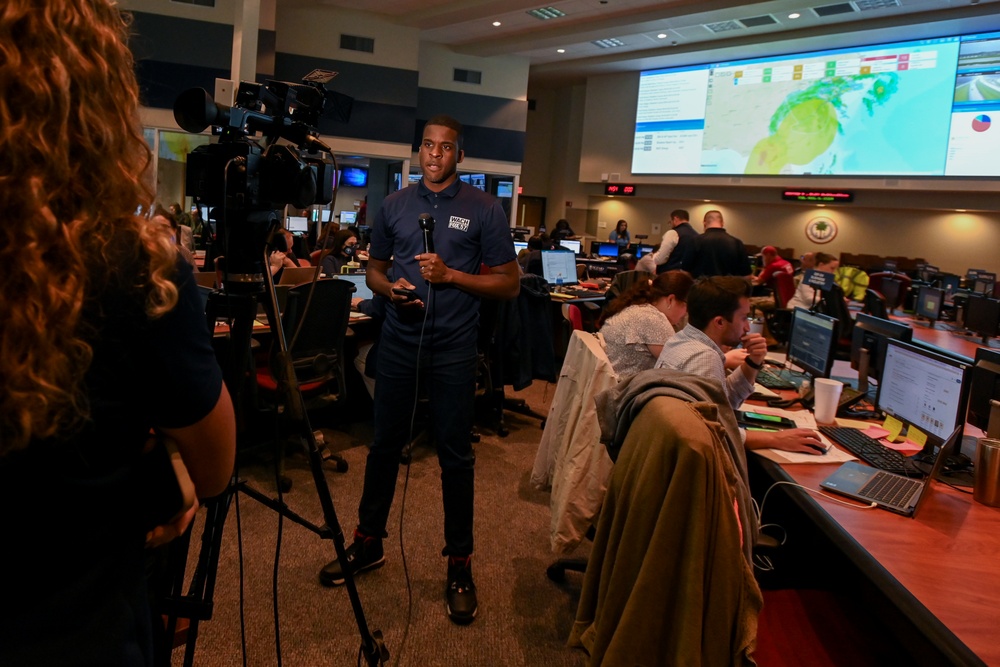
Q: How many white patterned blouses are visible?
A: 1